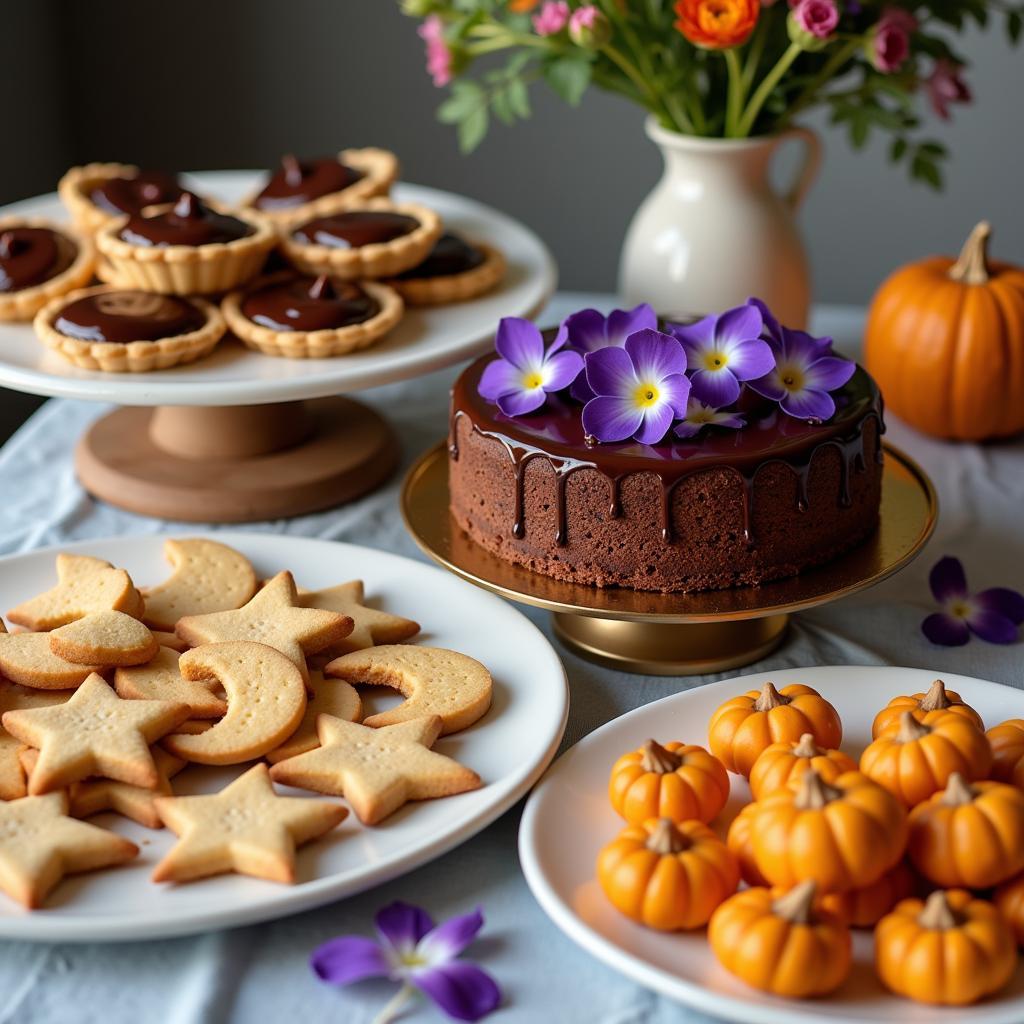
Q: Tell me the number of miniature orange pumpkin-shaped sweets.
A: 14